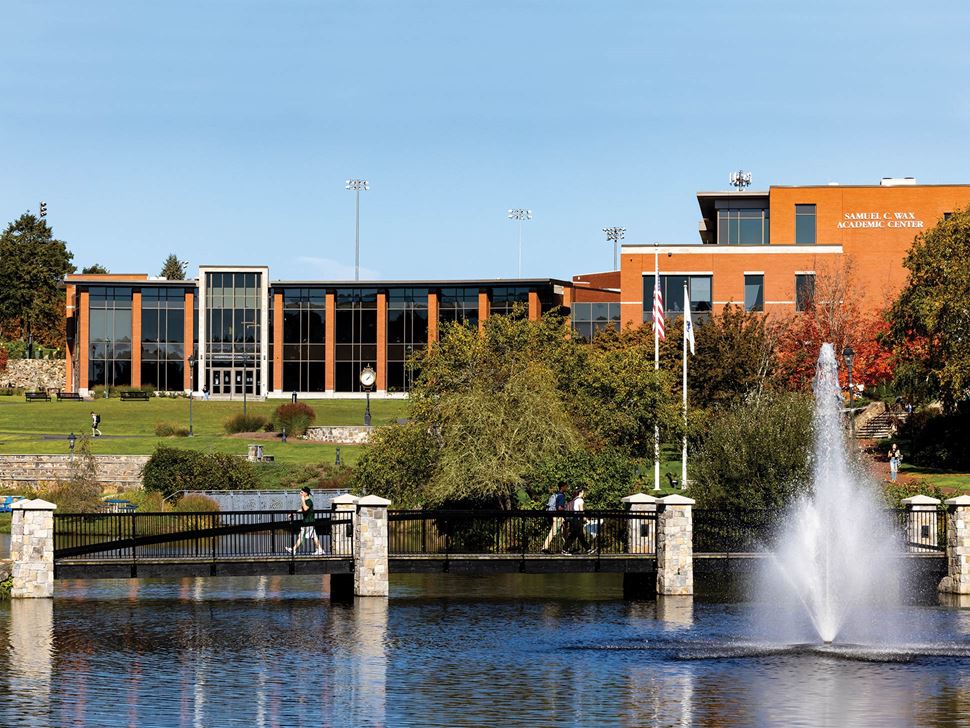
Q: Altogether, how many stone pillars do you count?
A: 8